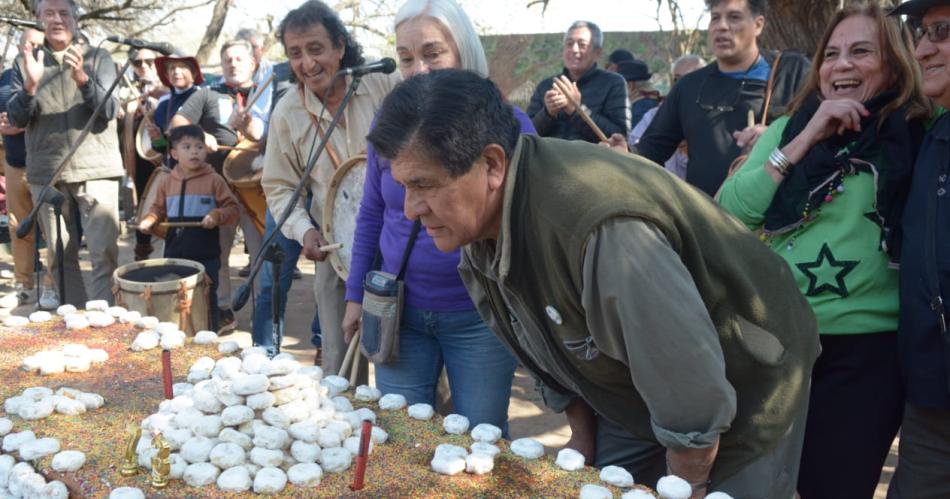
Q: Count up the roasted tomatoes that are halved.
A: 0